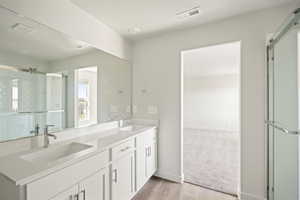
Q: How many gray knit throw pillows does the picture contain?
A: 0